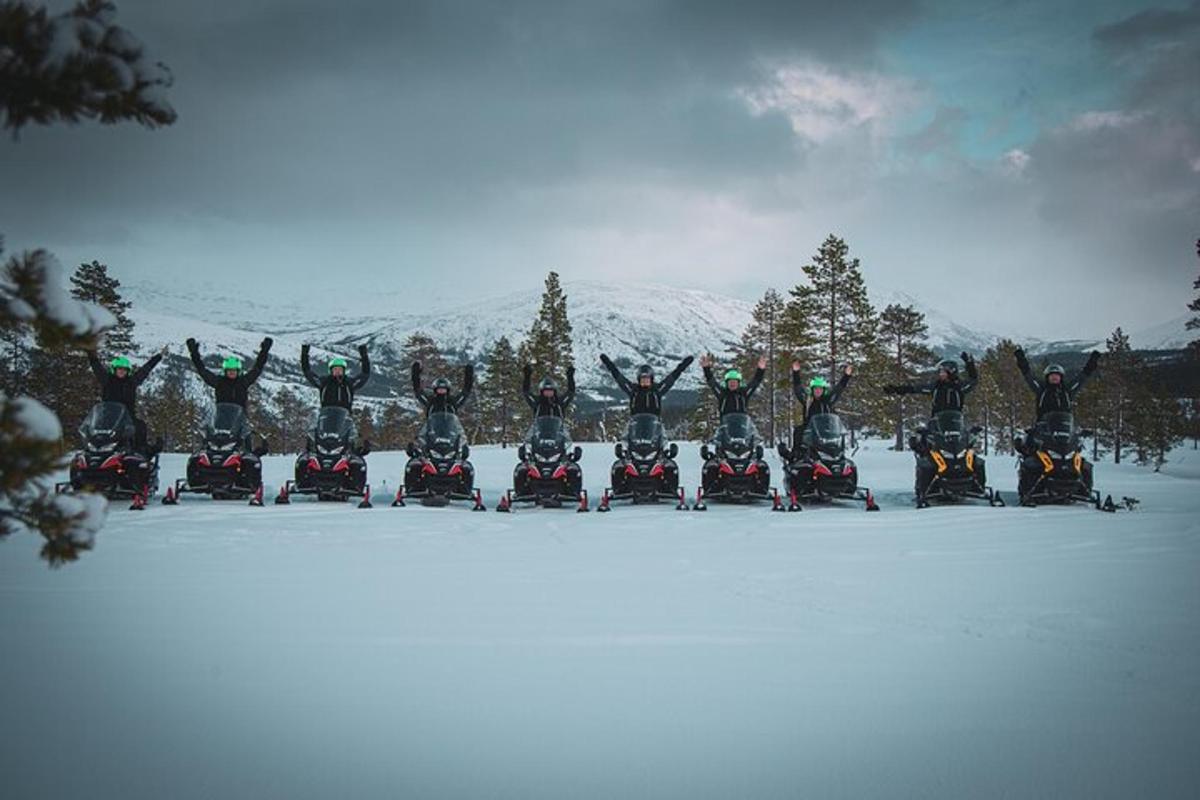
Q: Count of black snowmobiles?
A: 10